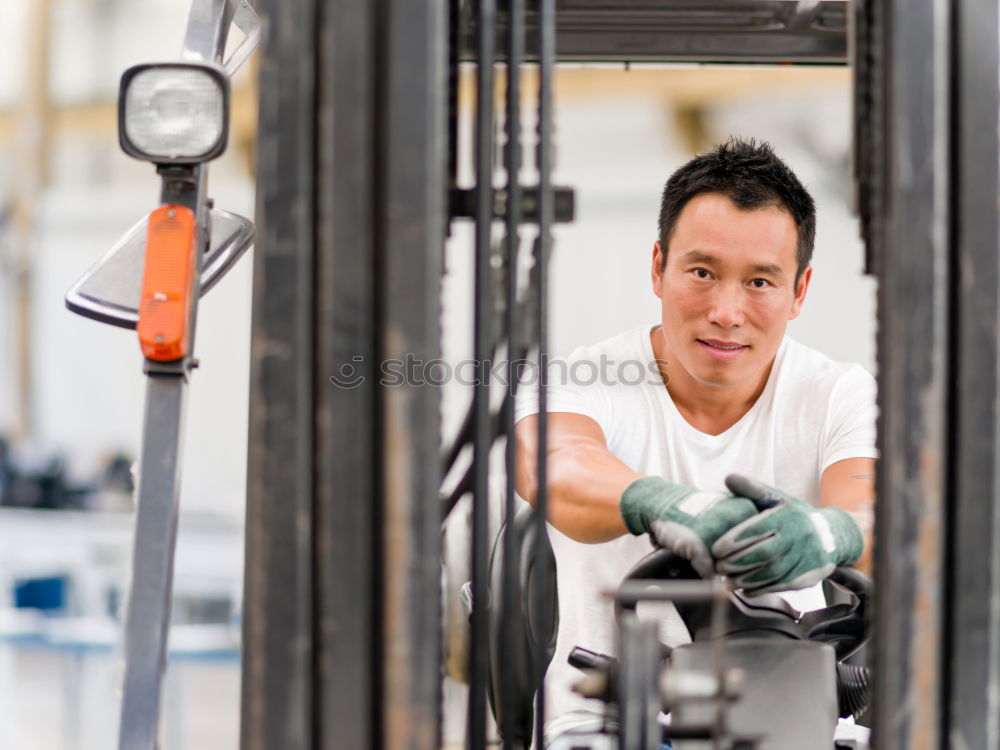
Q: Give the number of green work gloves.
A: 2